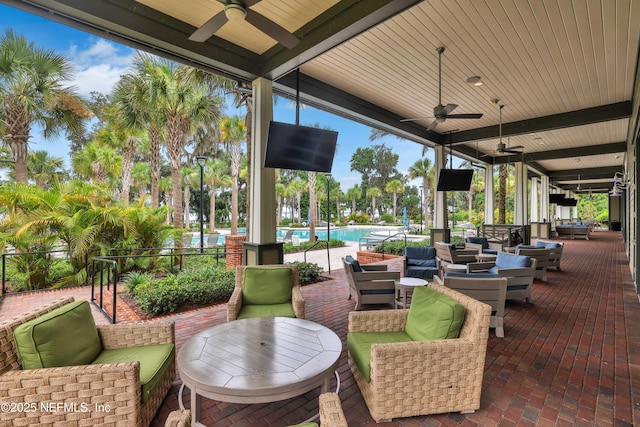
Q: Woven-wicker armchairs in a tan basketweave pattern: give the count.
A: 4